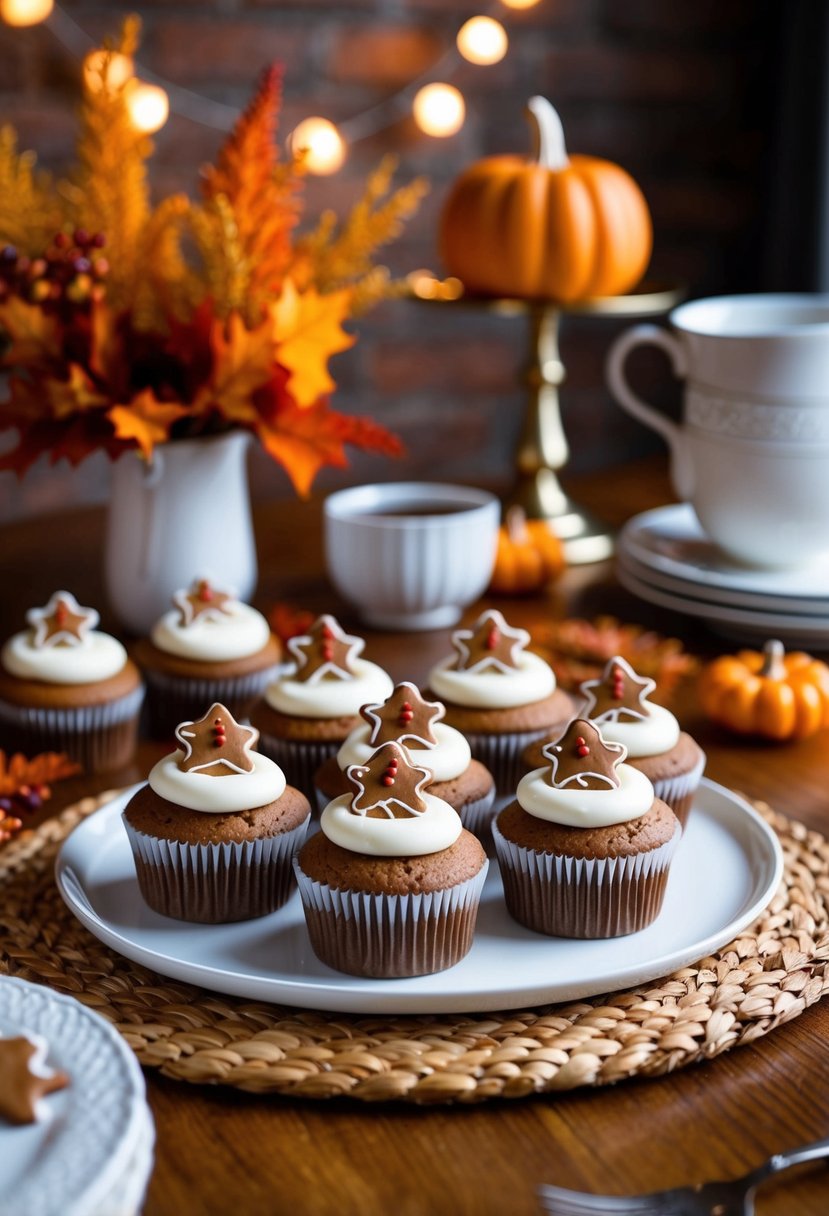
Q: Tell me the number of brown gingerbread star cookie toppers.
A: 9